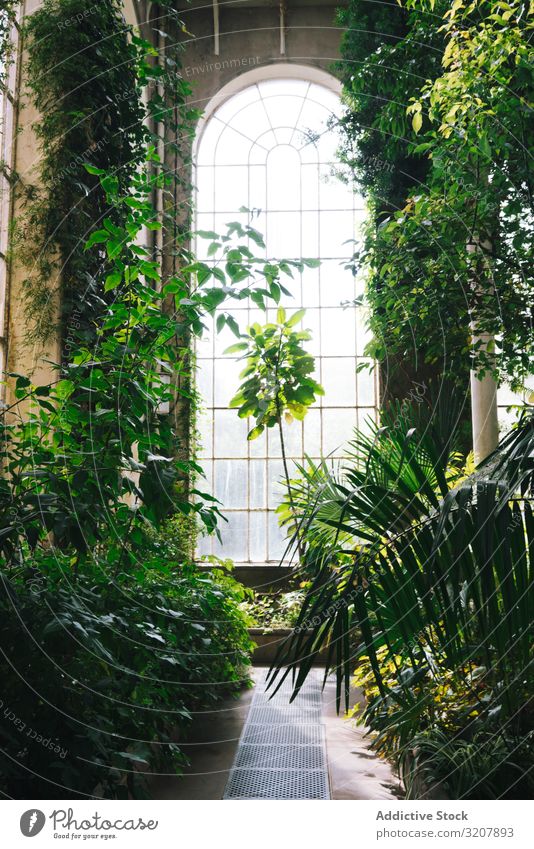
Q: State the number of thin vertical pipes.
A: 2